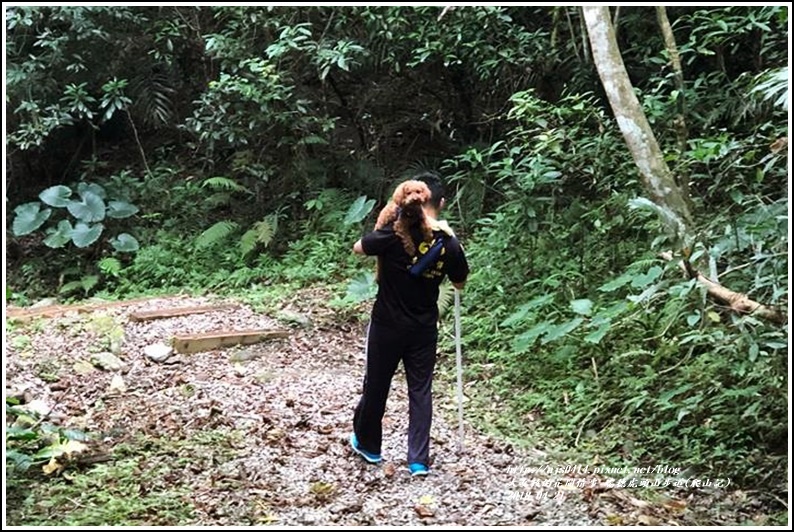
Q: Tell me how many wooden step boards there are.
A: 3